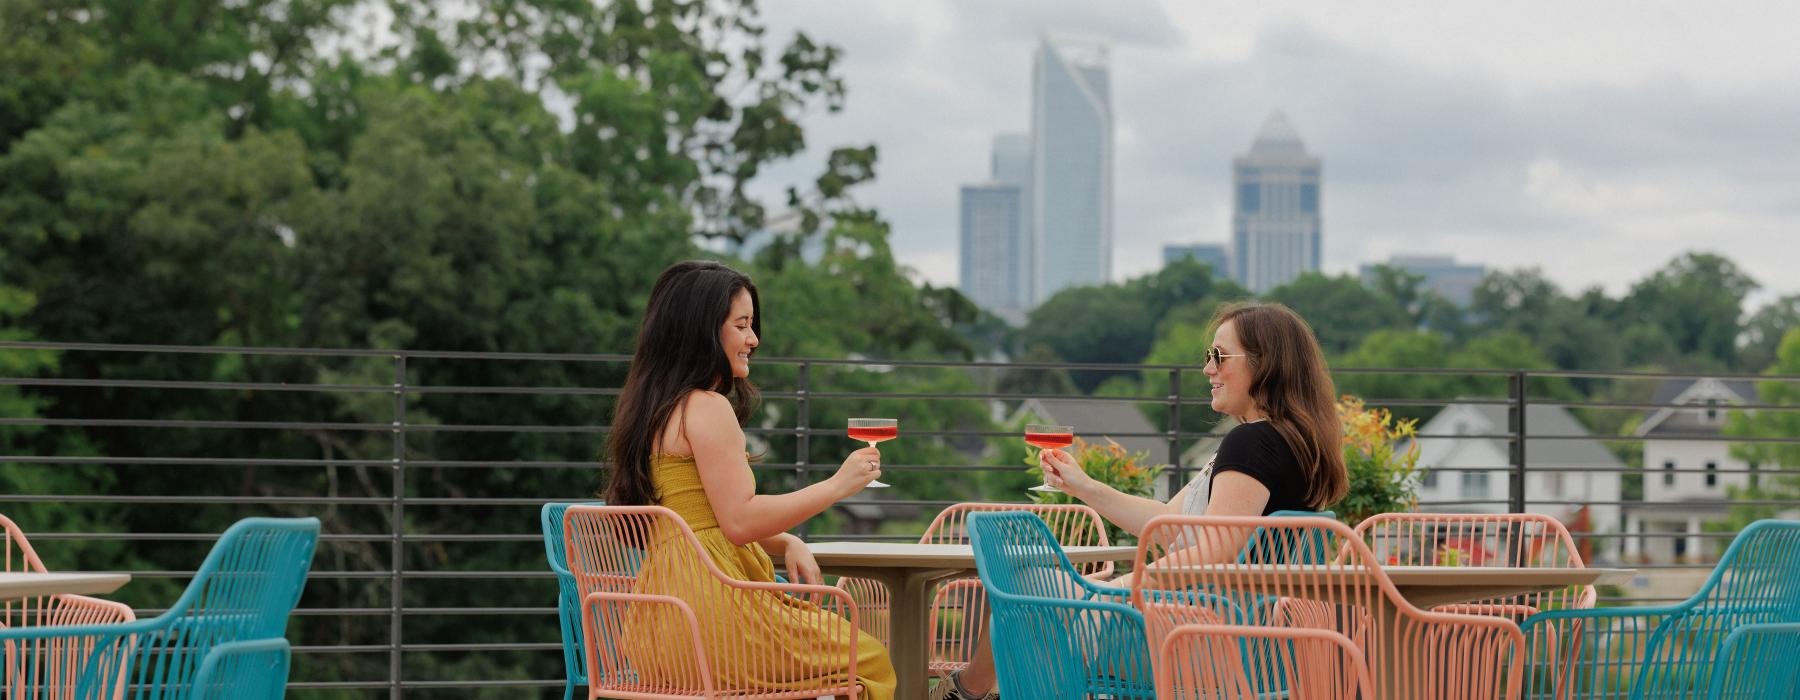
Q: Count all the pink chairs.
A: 5